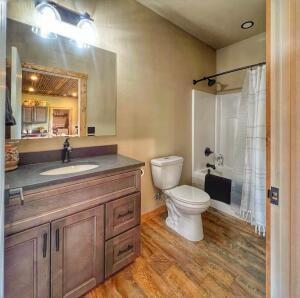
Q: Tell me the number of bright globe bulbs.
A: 2